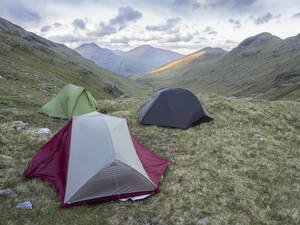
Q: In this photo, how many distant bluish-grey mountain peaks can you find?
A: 2